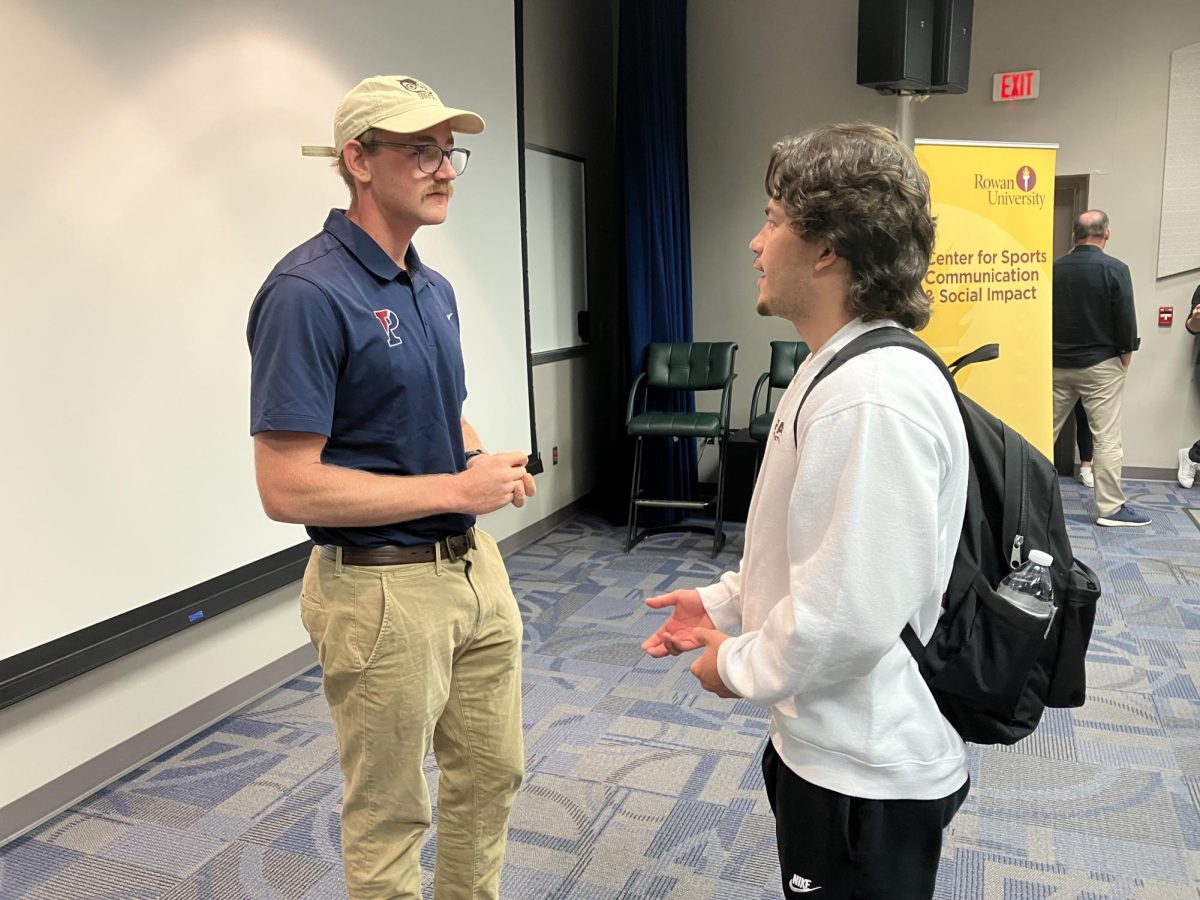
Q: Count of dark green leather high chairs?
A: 2